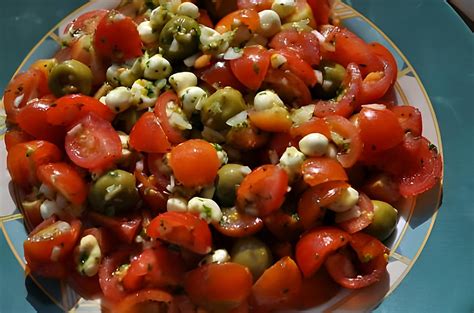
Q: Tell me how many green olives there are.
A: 8